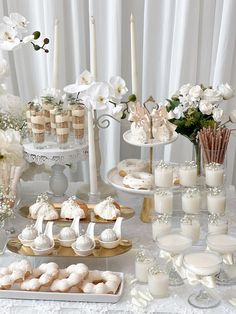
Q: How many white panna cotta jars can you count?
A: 11